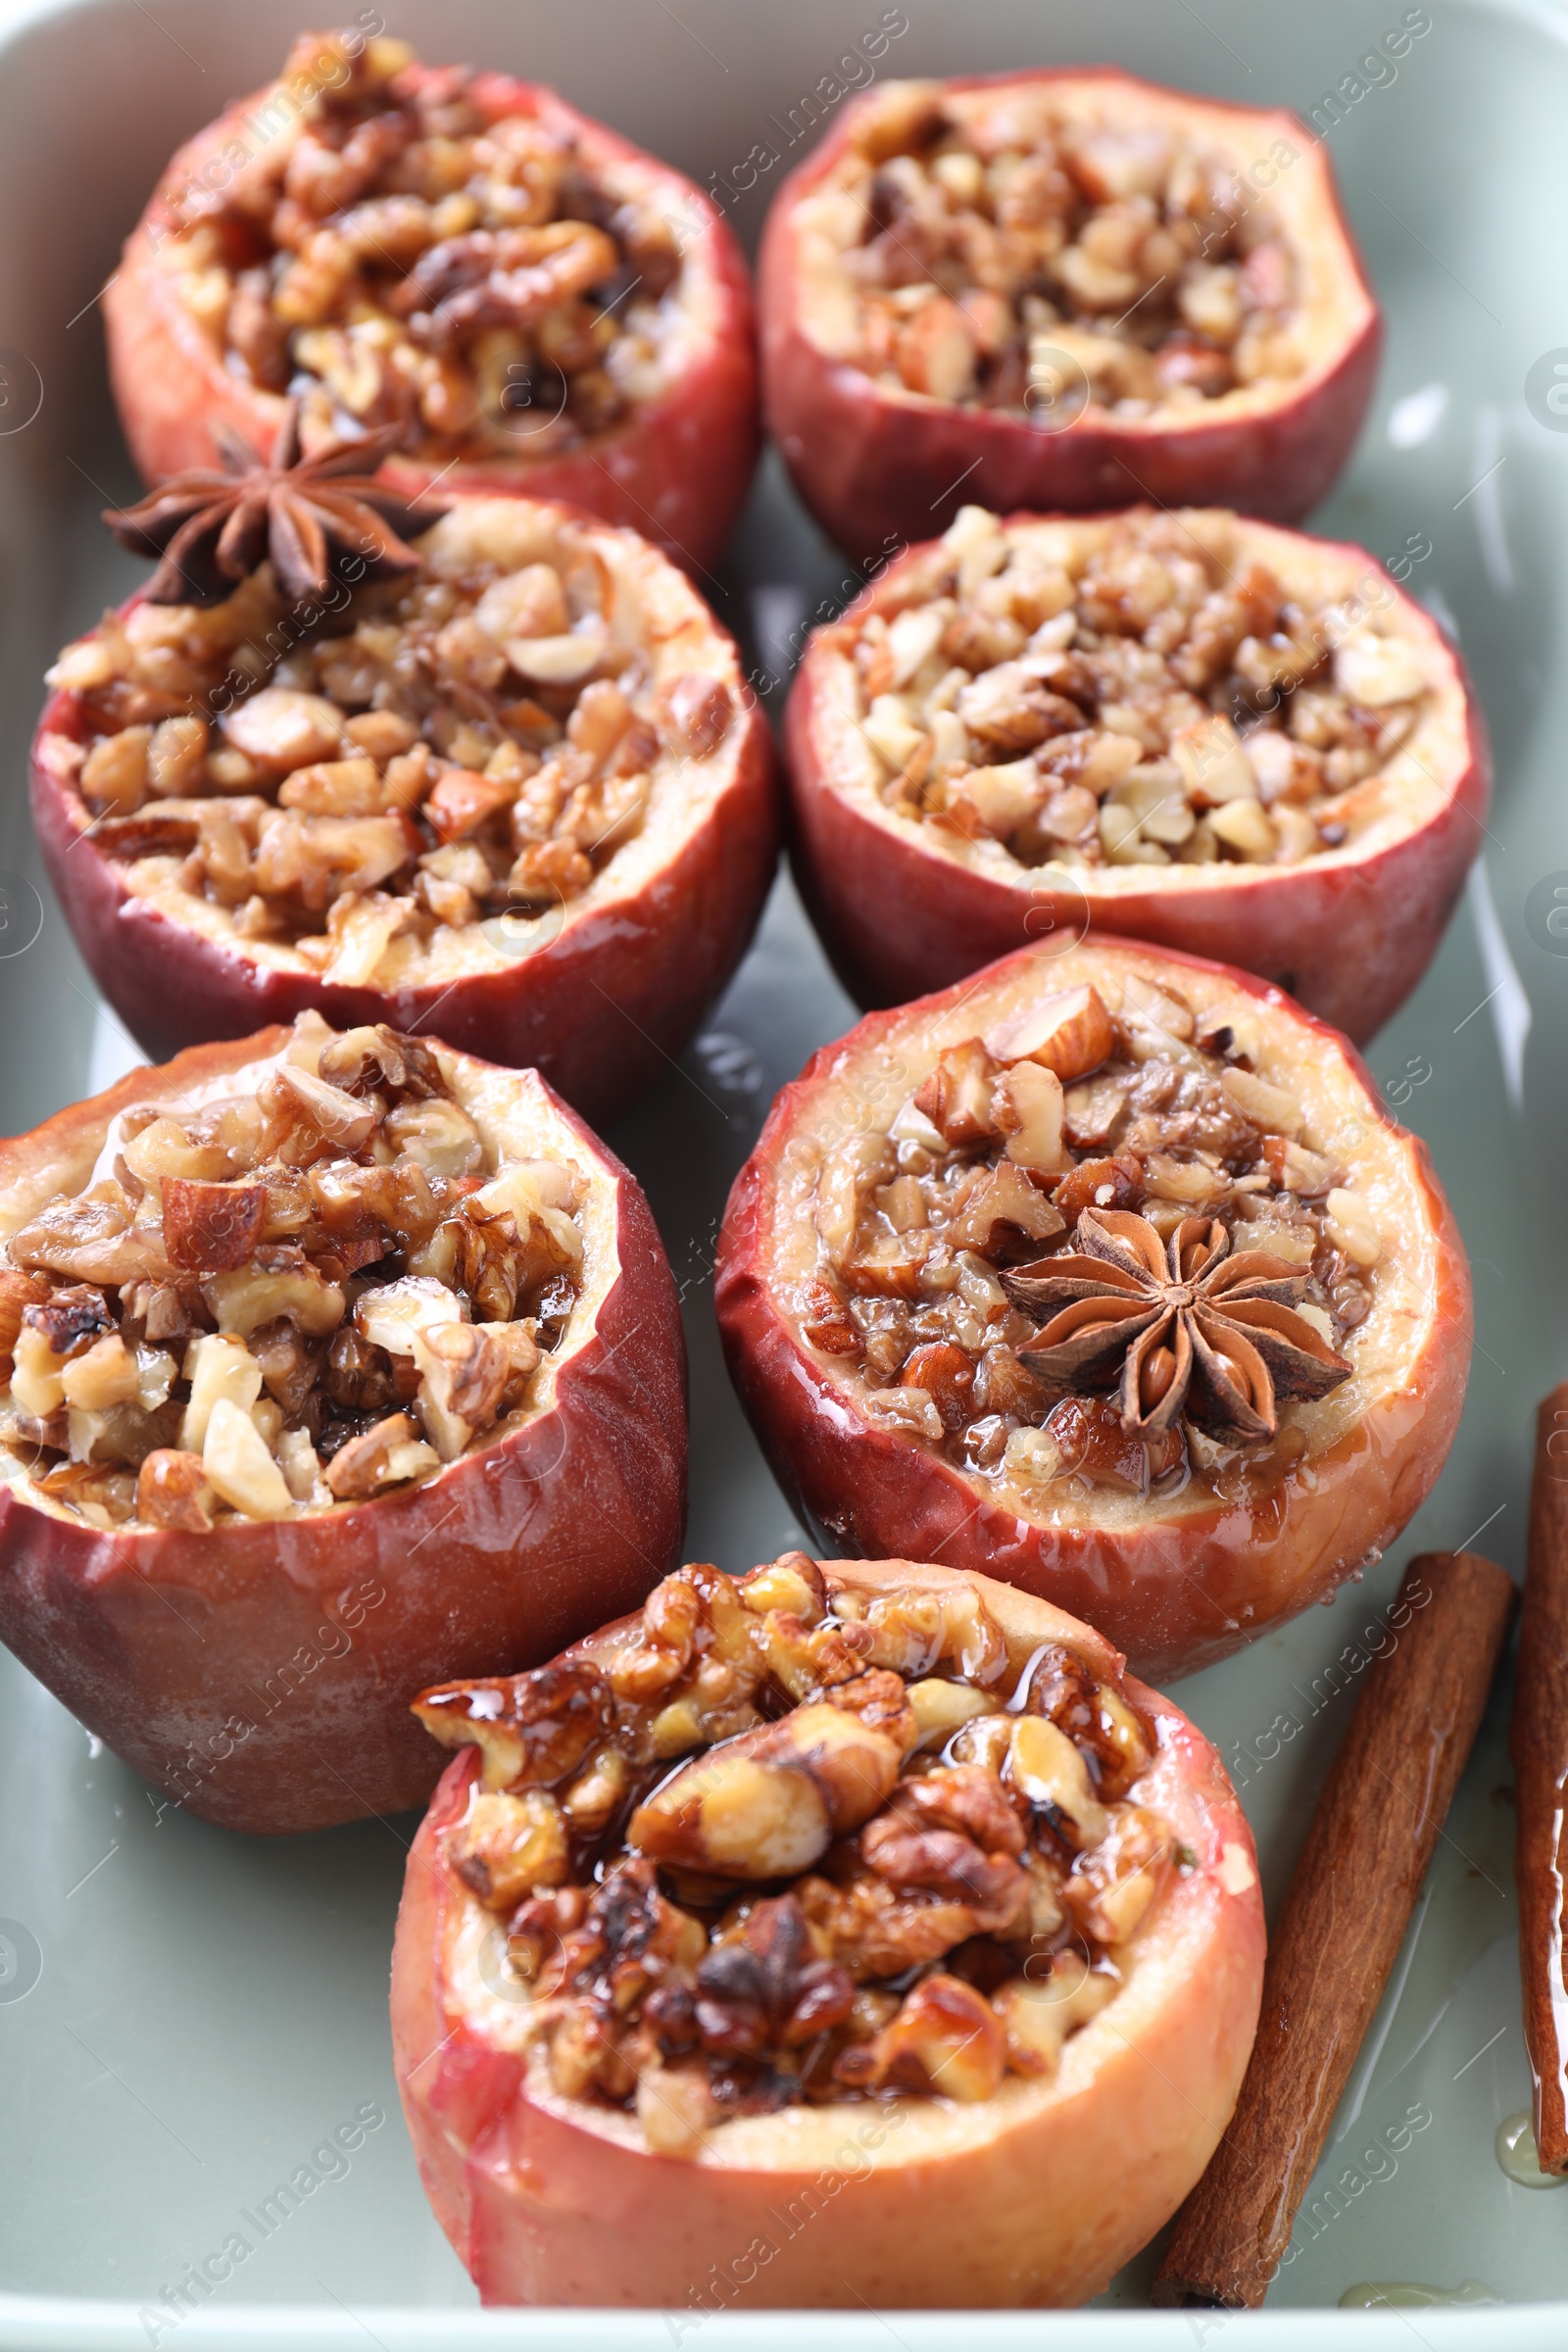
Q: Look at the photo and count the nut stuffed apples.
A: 7